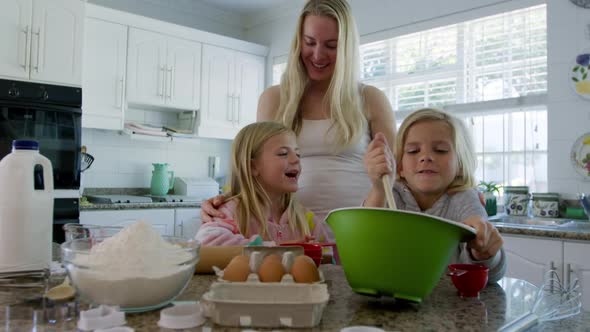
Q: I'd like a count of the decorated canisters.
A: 2